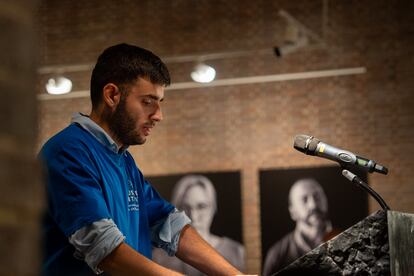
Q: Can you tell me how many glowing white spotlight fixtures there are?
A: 2